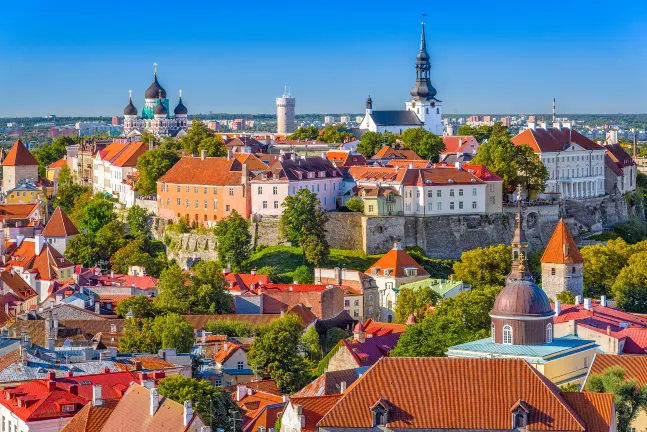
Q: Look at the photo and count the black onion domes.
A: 4